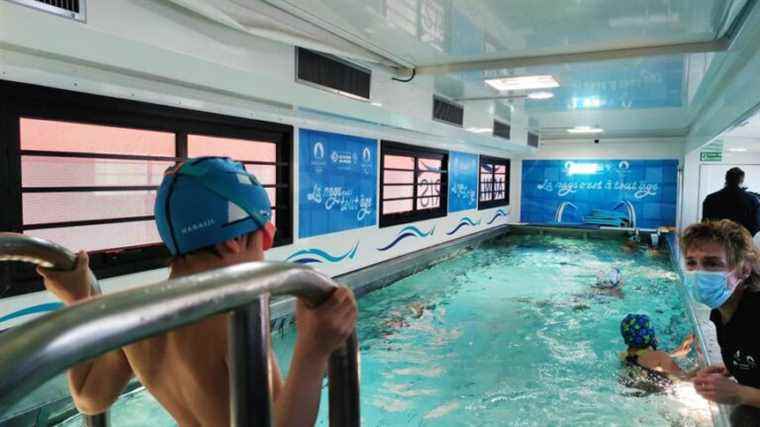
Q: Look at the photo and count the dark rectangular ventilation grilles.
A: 5